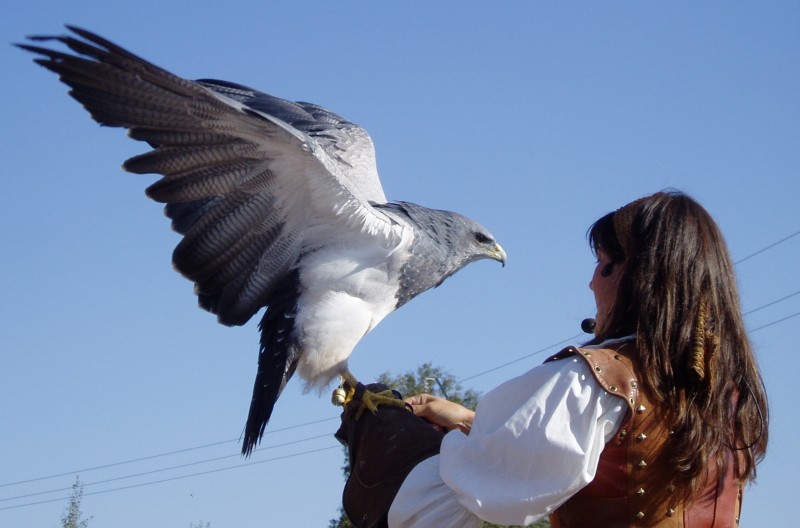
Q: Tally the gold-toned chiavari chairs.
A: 0